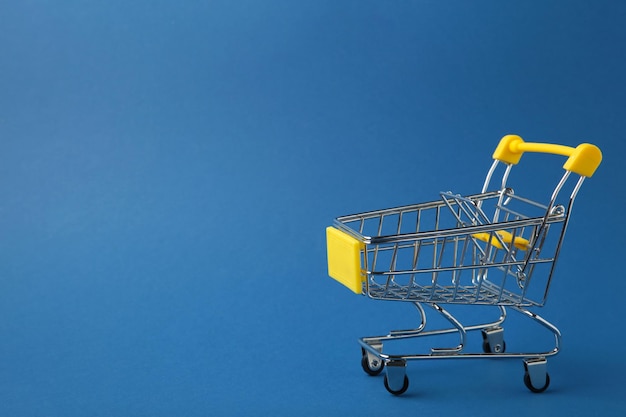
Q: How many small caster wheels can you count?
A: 4